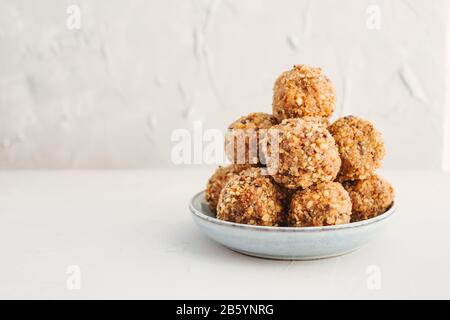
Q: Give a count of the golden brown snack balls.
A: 8